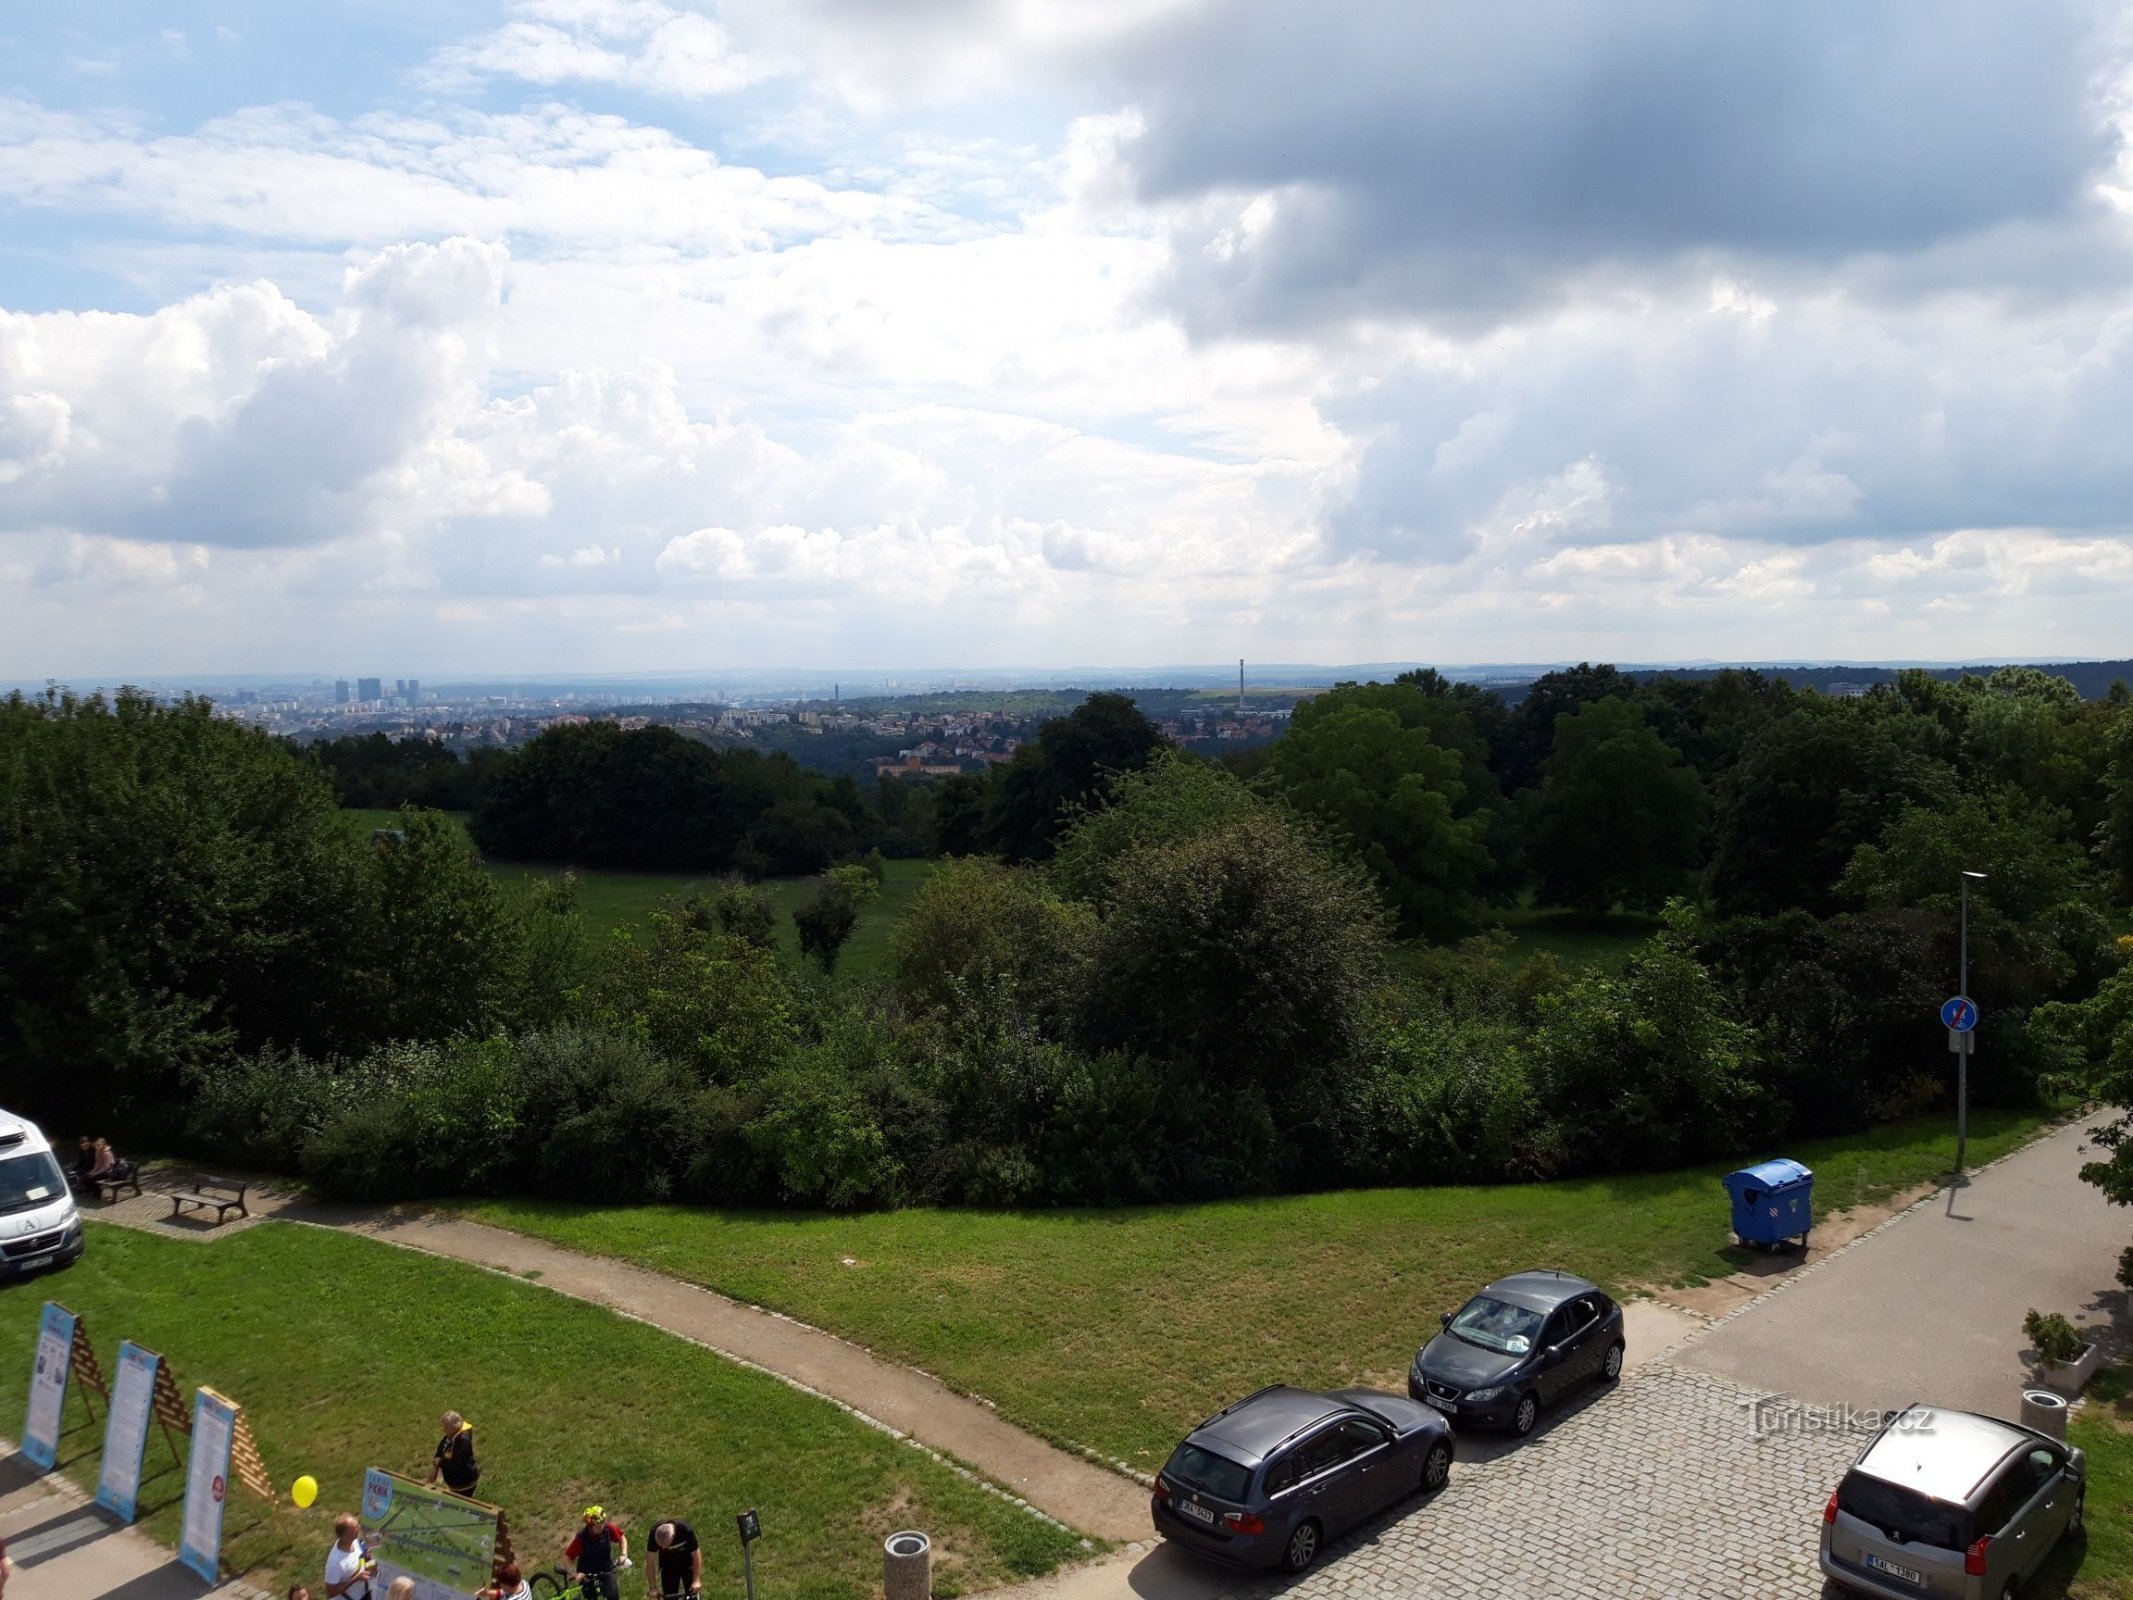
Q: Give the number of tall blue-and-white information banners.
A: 3